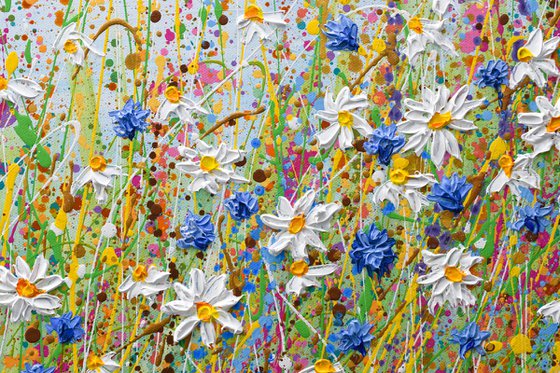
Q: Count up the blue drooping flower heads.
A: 13